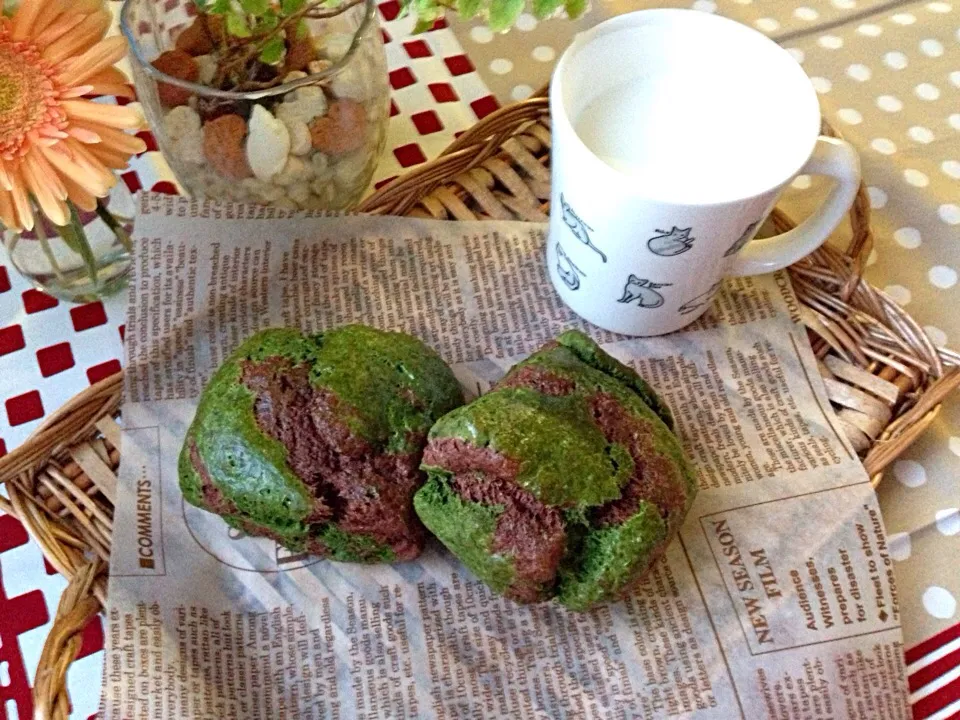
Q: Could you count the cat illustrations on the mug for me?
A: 6